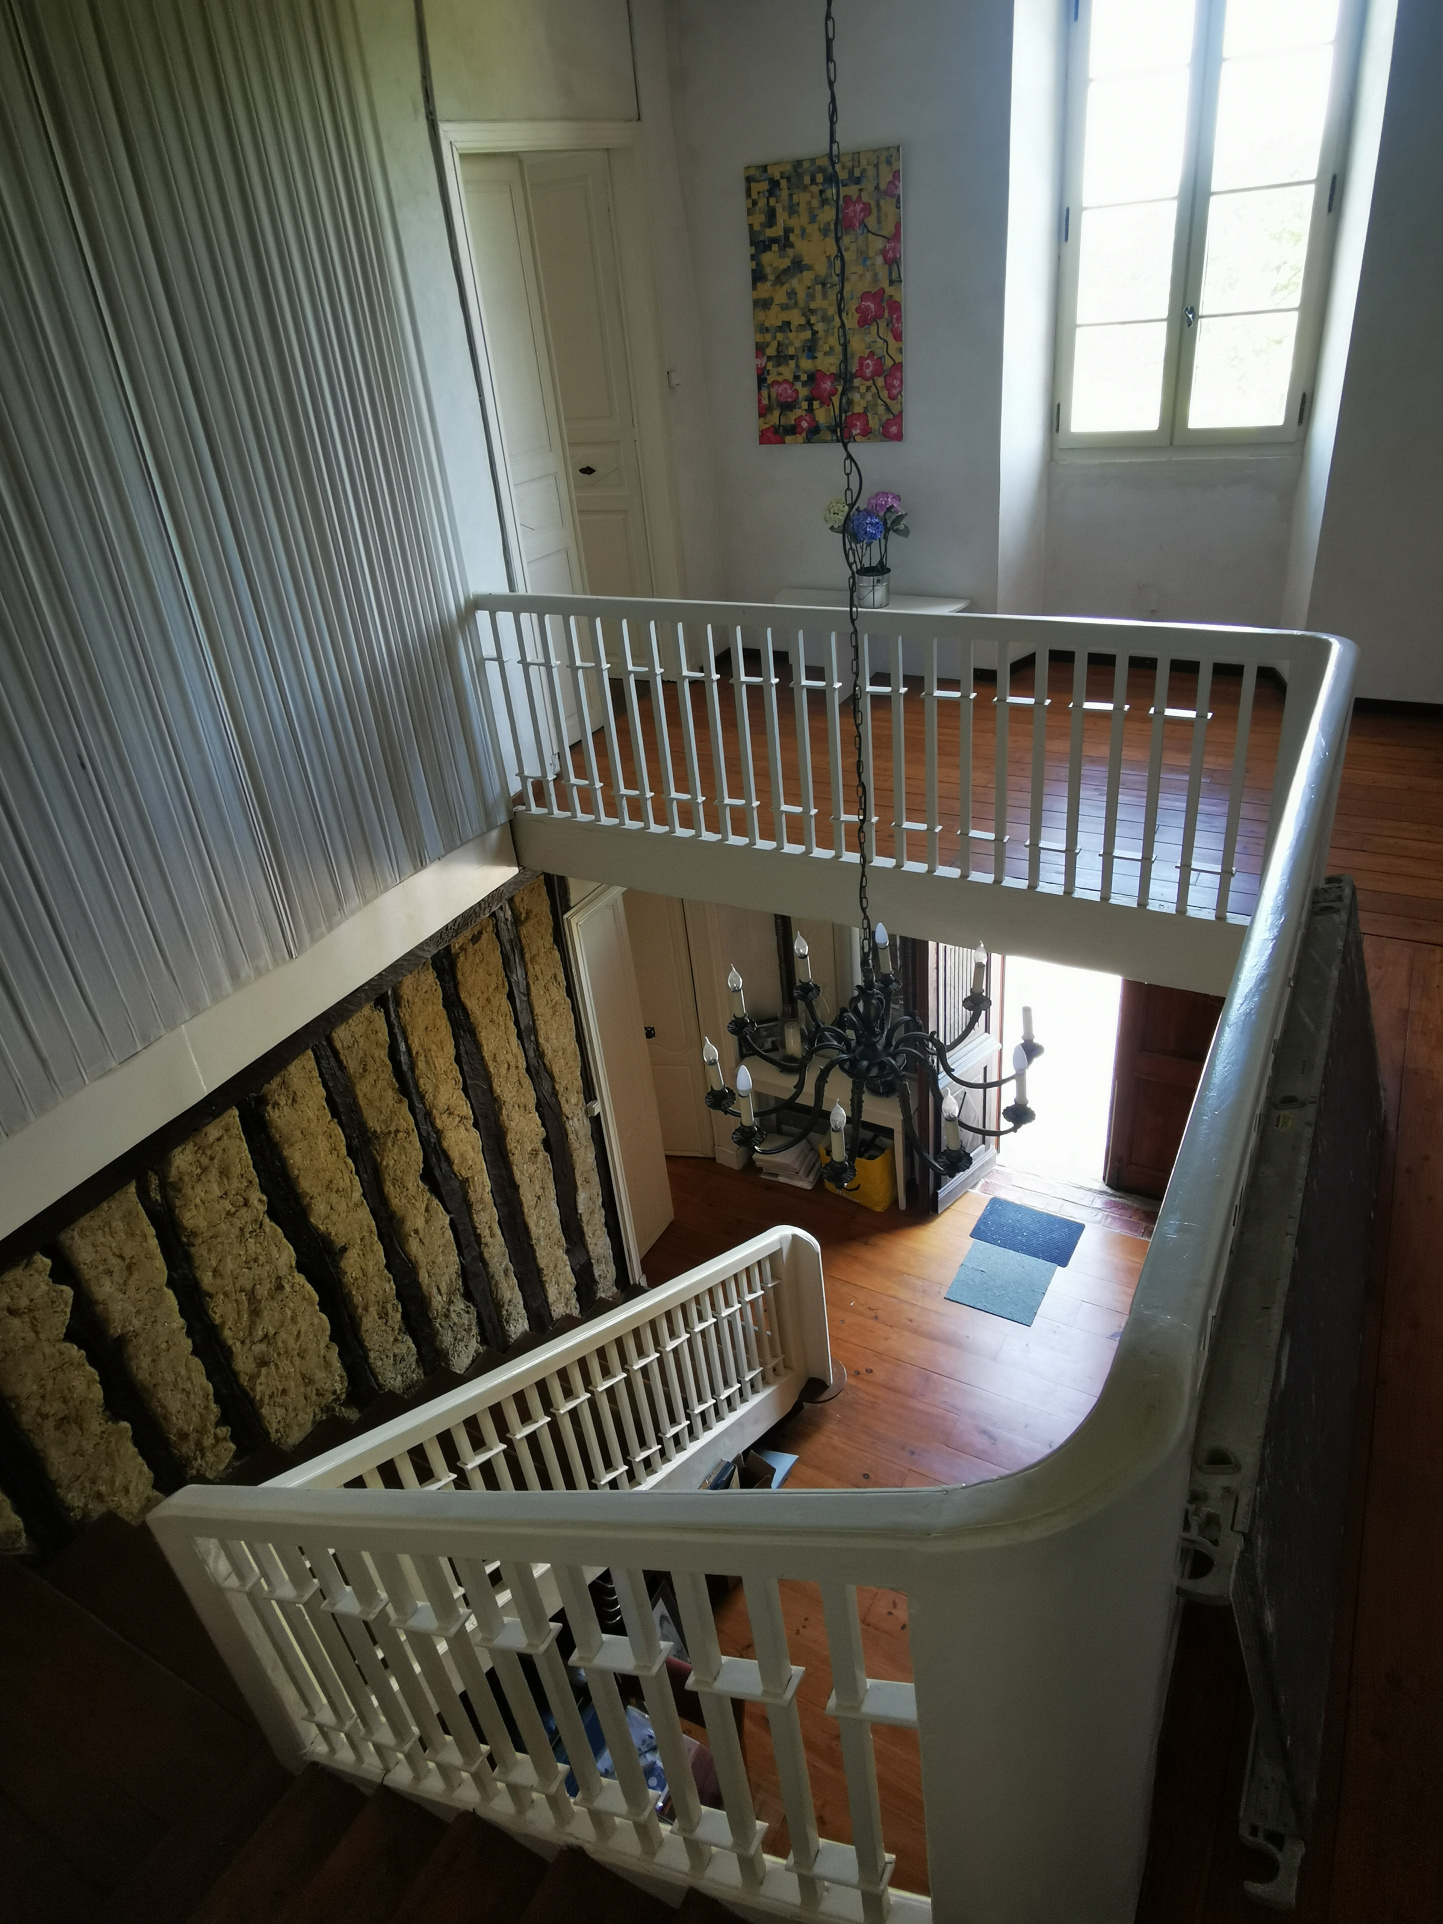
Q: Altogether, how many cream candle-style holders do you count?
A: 10